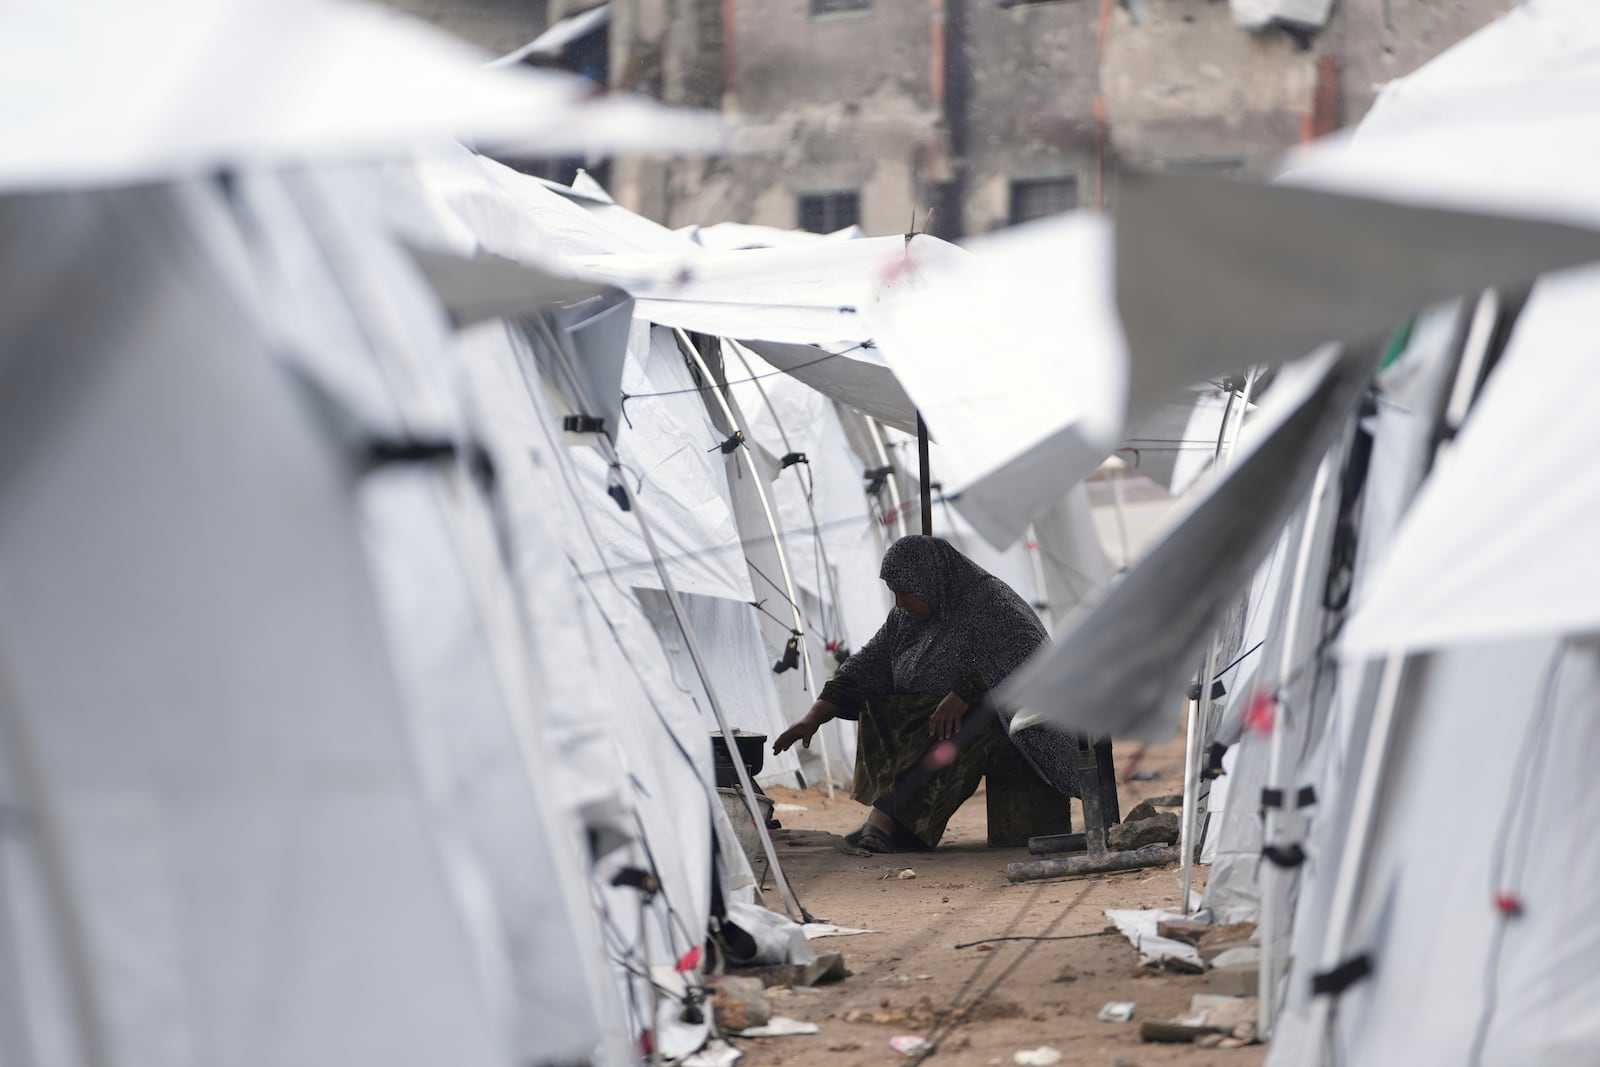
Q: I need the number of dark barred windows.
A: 2